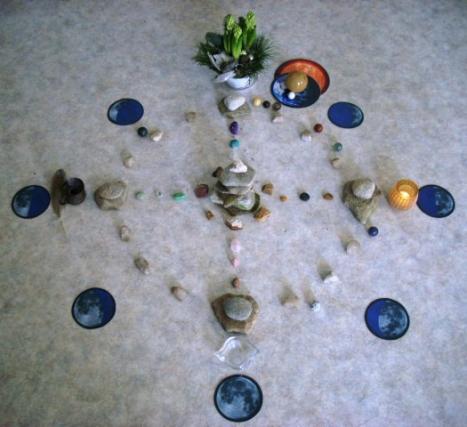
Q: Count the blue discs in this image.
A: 8